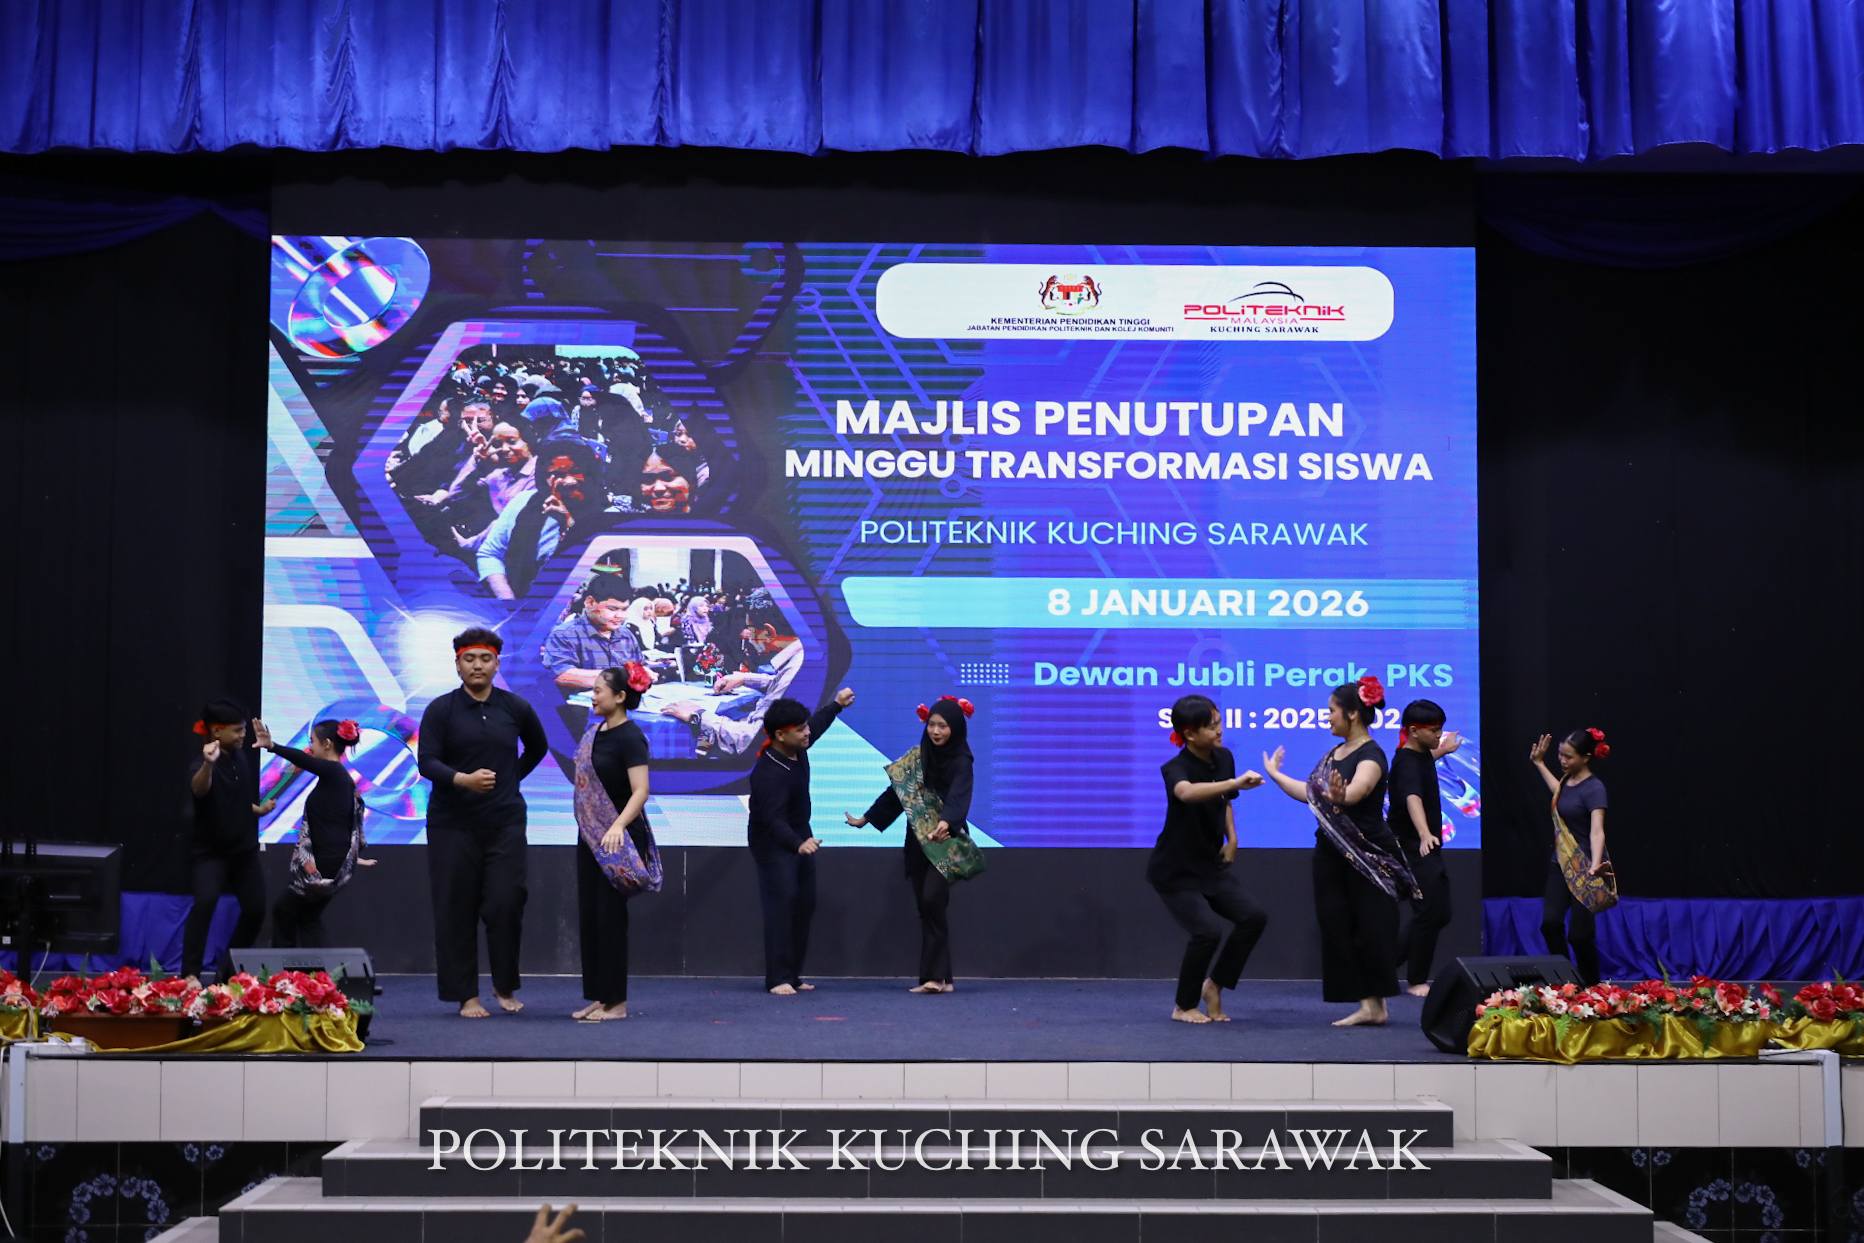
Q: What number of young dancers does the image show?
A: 10